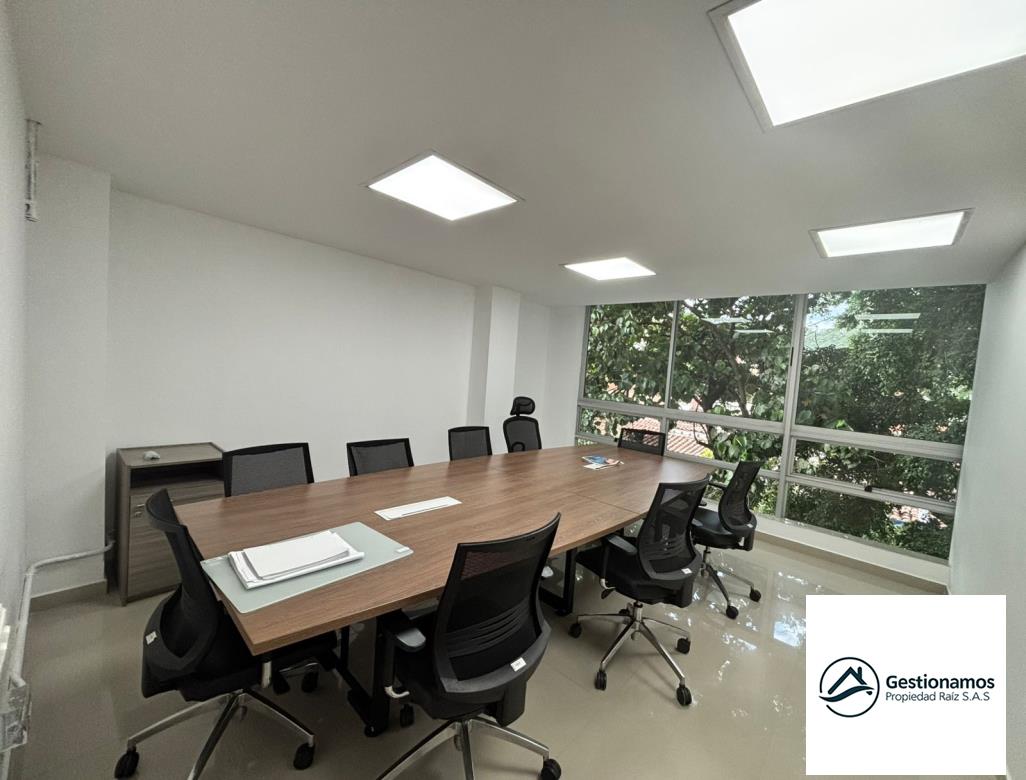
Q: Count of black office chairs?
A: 9